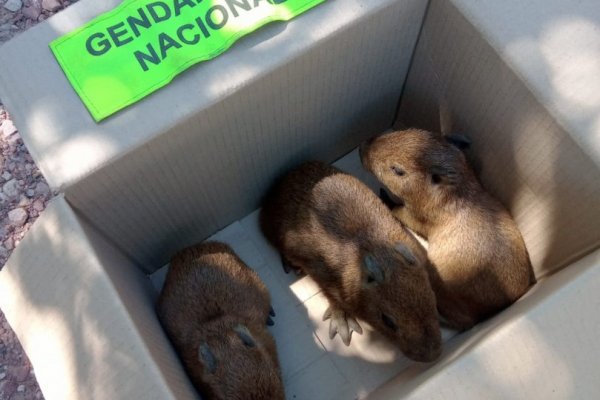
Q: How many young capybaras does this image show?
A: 3